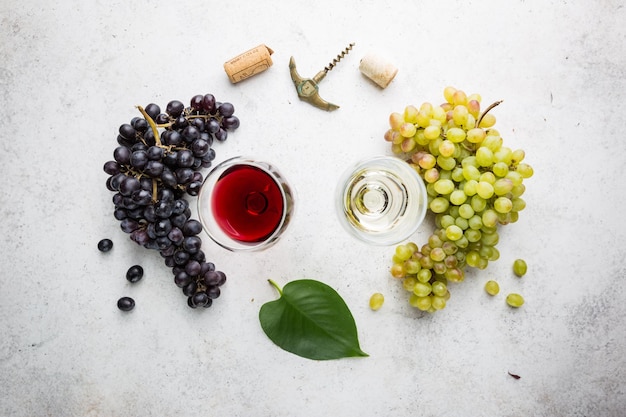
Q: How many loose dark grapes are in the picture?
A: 3